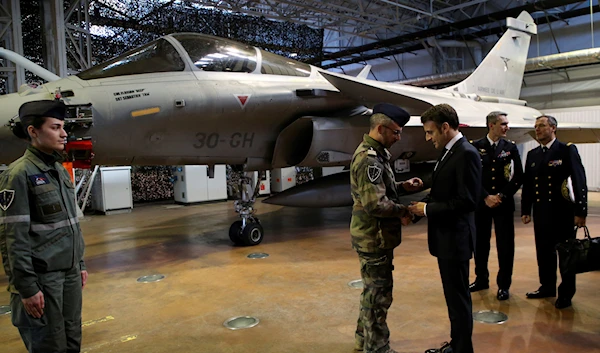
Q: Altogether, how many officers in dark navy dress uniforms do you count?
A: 2